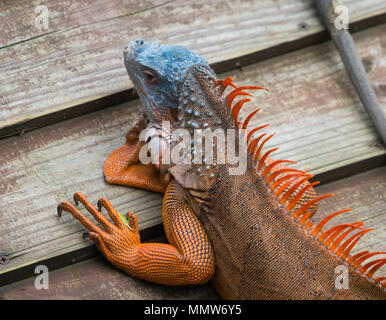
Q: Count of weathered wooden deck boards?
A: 3